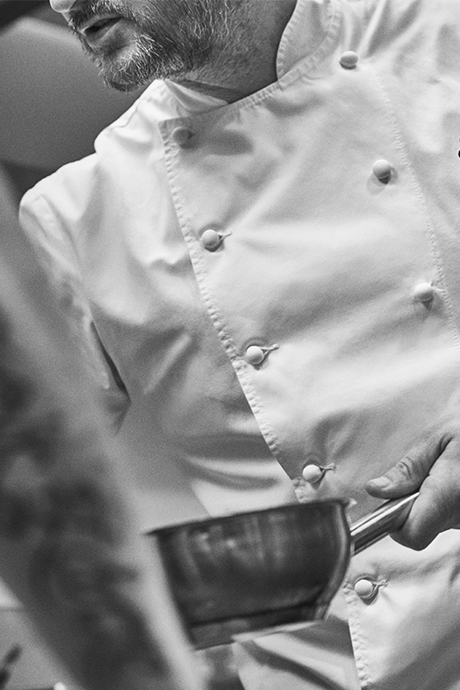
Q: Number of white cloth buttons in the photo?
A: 8